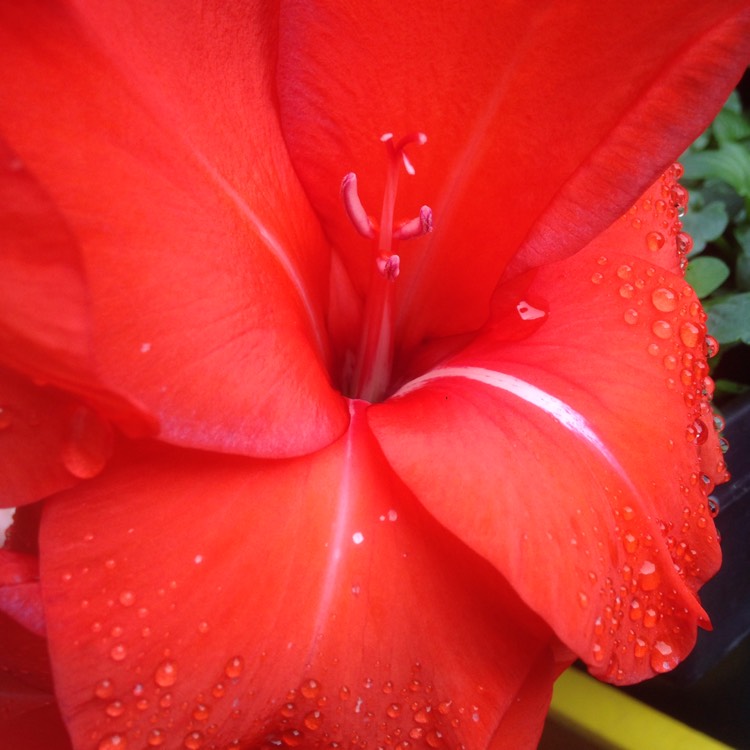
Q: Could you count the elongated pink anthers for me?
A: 3